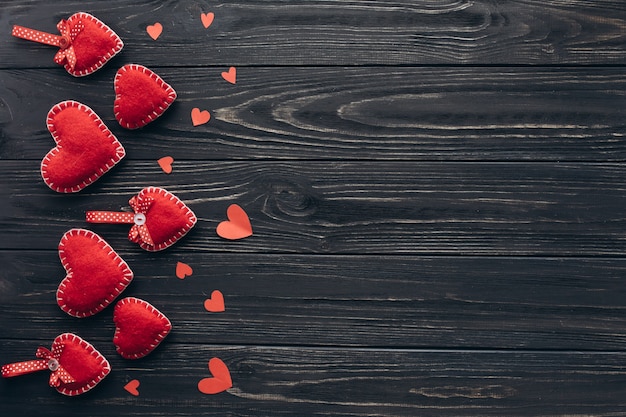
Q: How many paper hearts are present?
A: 10